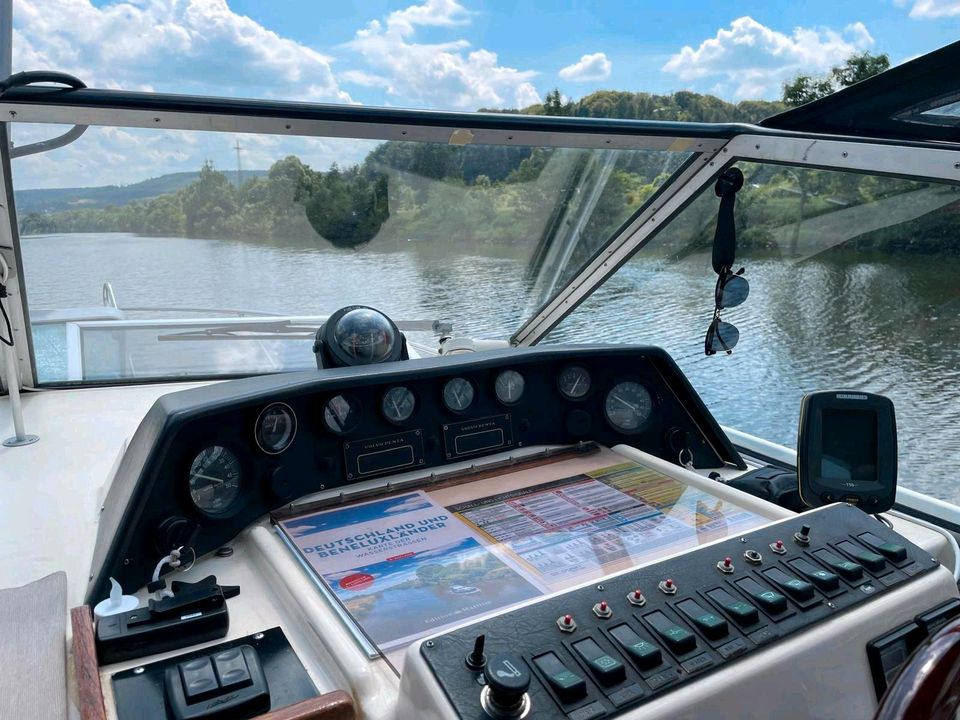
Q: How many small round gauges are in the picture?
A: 6